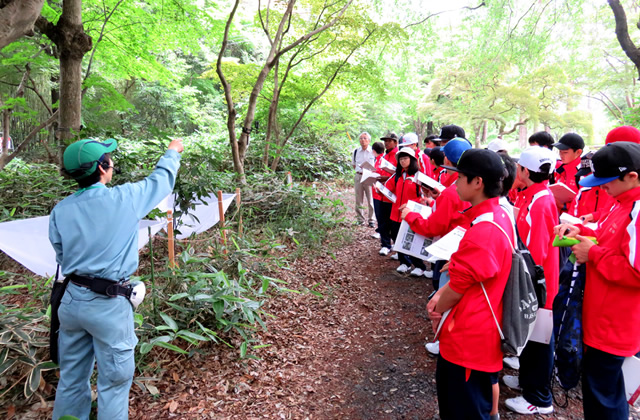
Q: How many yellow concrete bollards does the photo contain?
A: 0